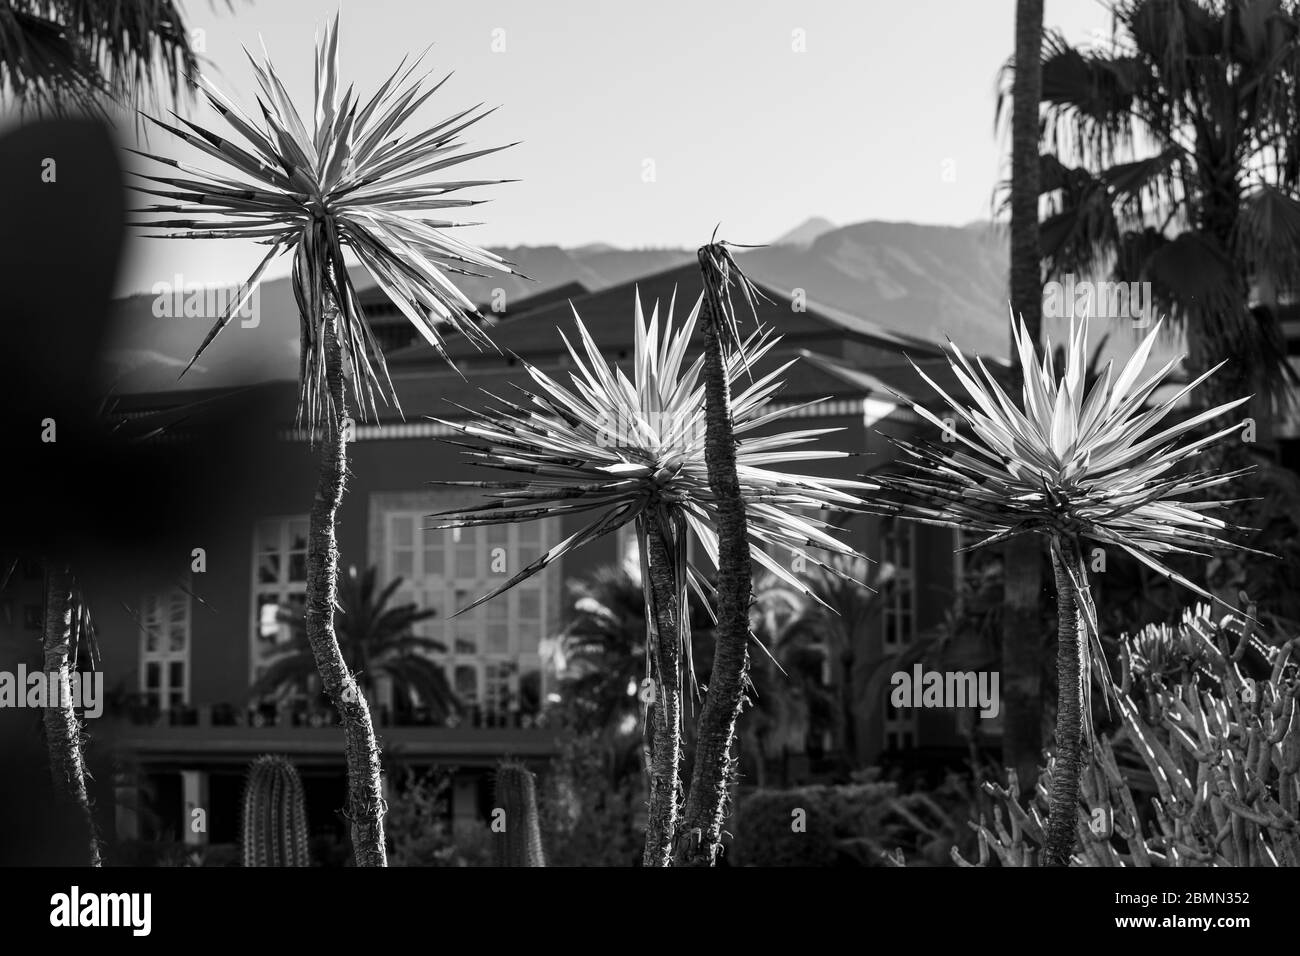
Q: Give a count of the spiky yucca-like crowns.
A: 3